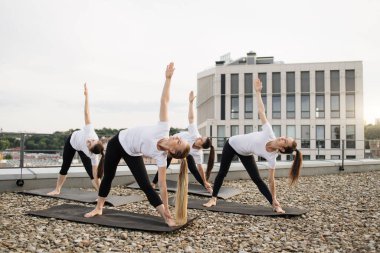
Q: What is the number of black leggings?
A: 4